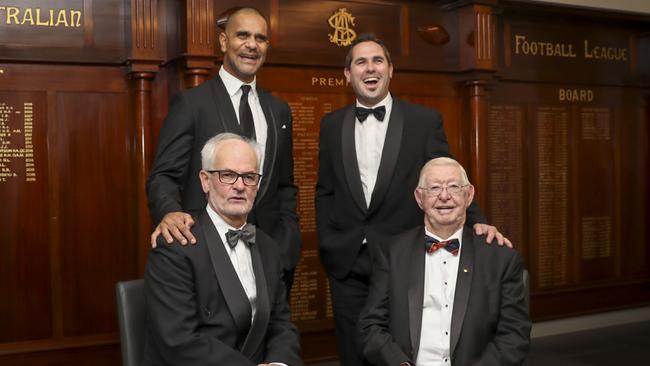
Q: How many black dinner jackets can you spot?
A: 4